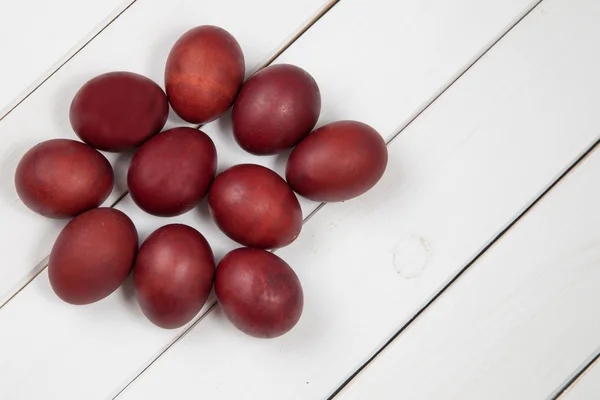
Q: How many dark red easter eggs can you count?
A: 10